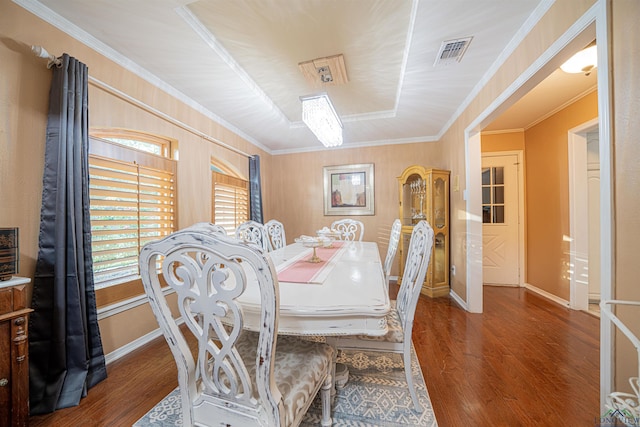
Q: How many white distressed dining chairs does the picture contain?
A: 7